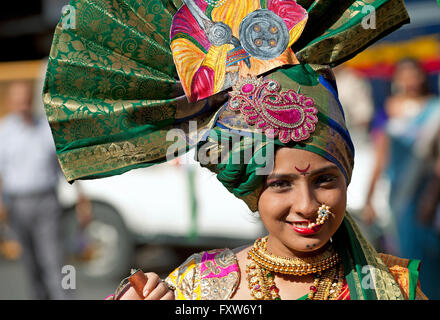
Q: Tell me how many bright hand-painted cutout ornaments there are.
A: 1